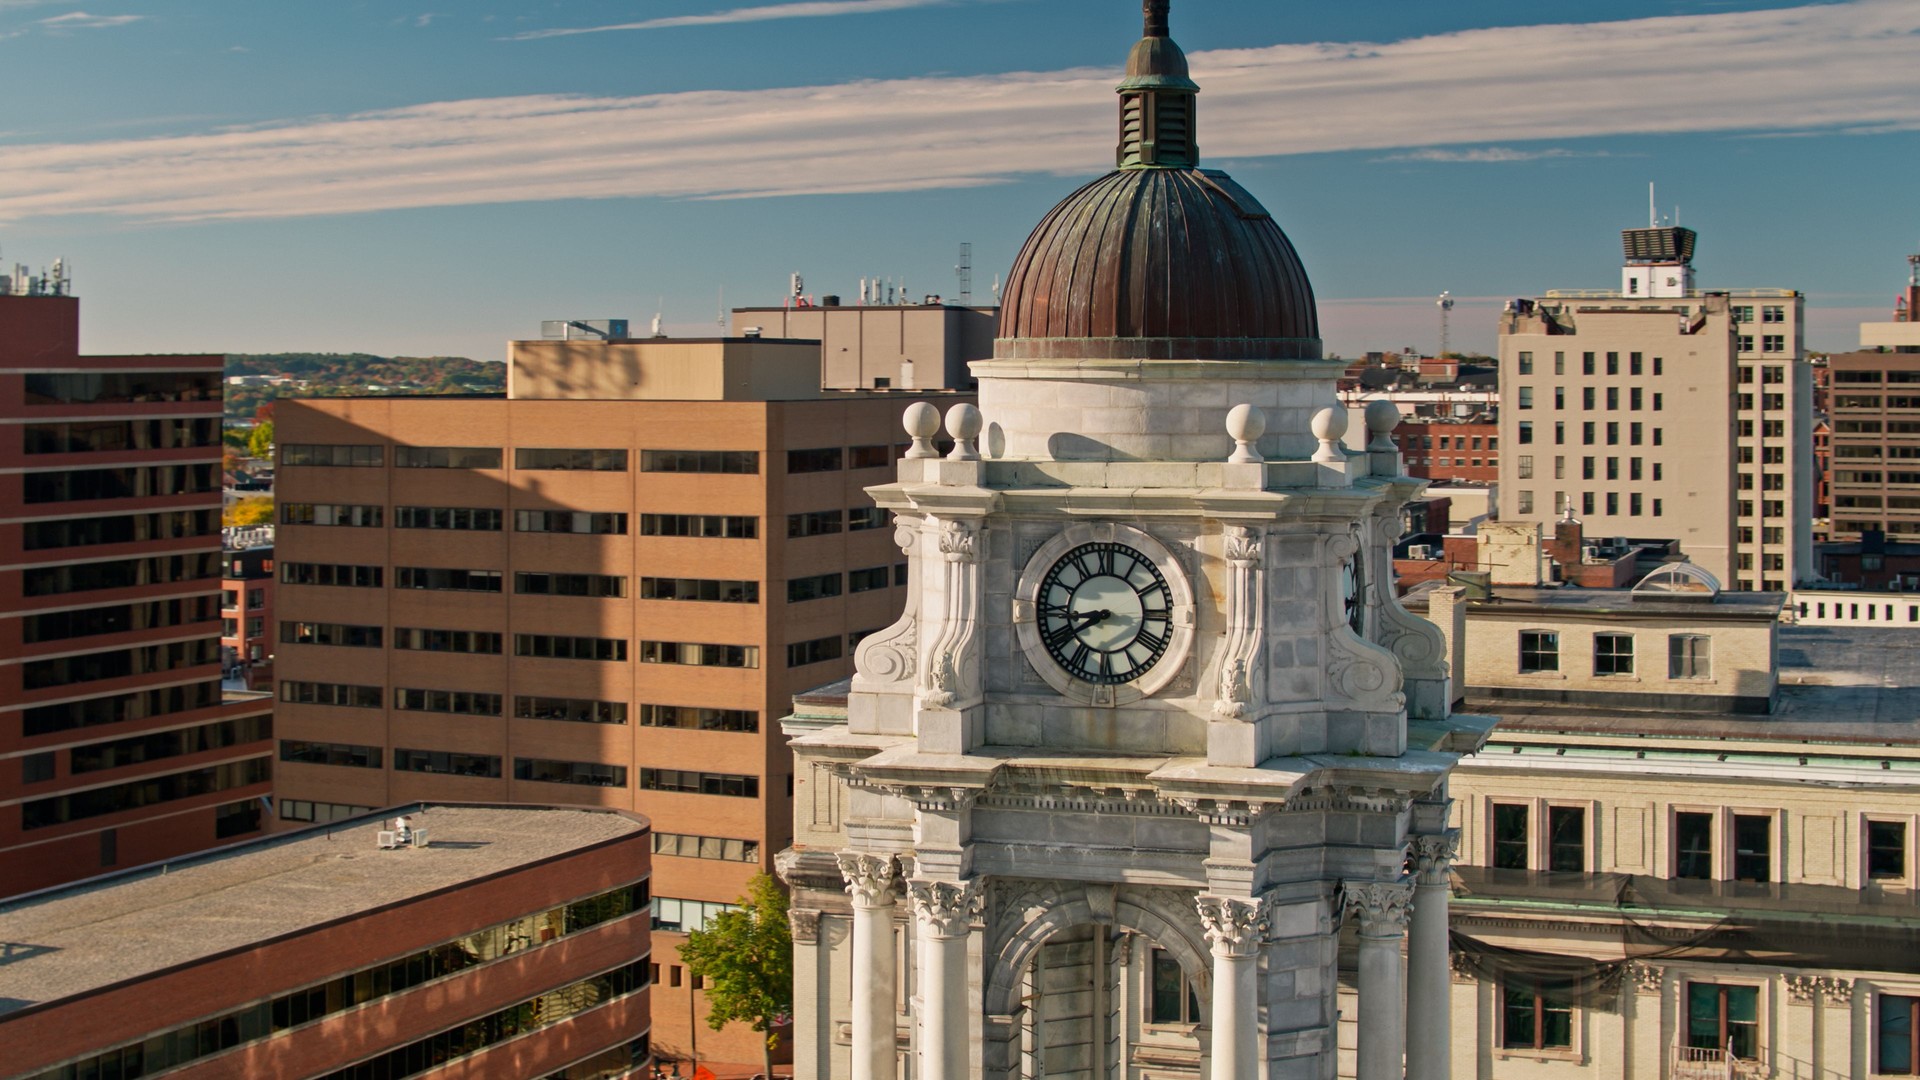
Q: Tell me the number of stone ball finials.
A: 5